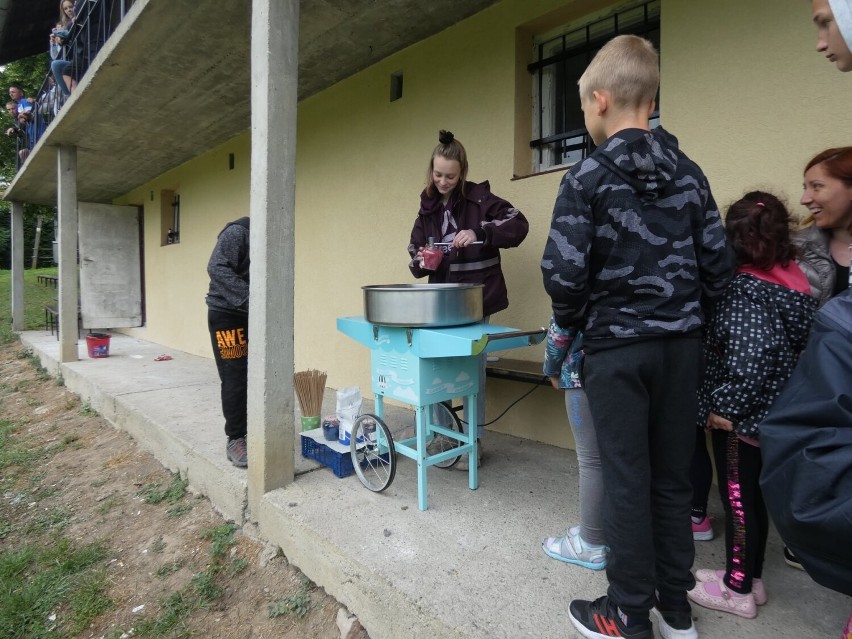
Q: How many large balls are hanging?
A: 0